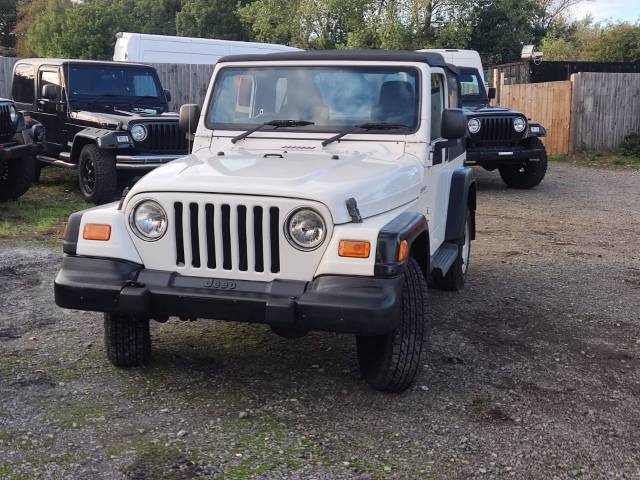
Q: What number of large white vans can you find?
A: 2